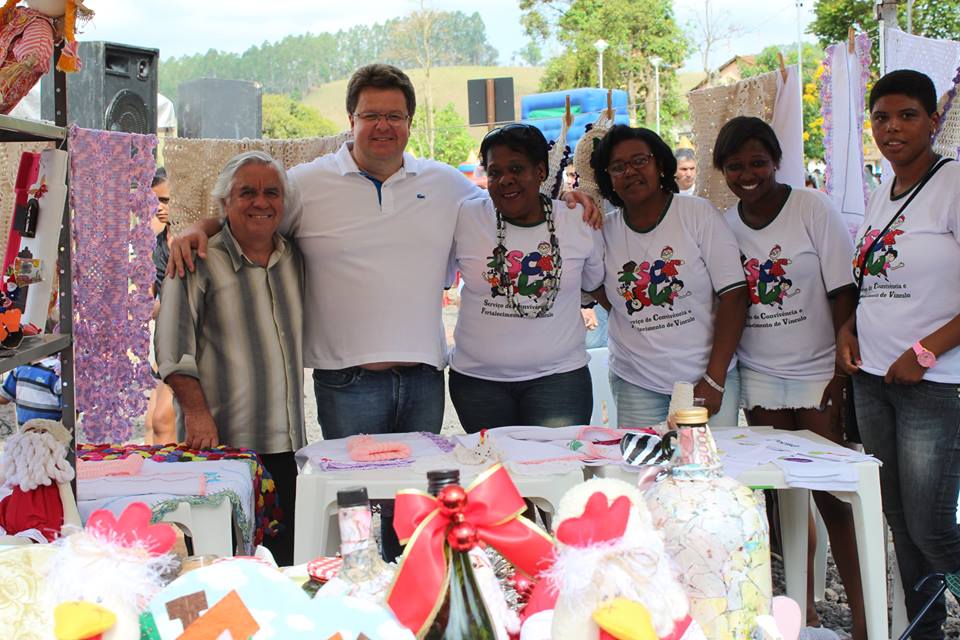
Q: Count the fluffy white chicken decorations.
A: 2